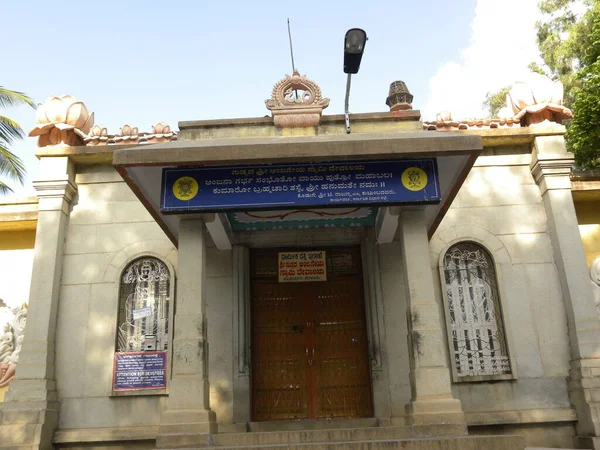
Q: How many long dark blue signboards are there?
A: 1